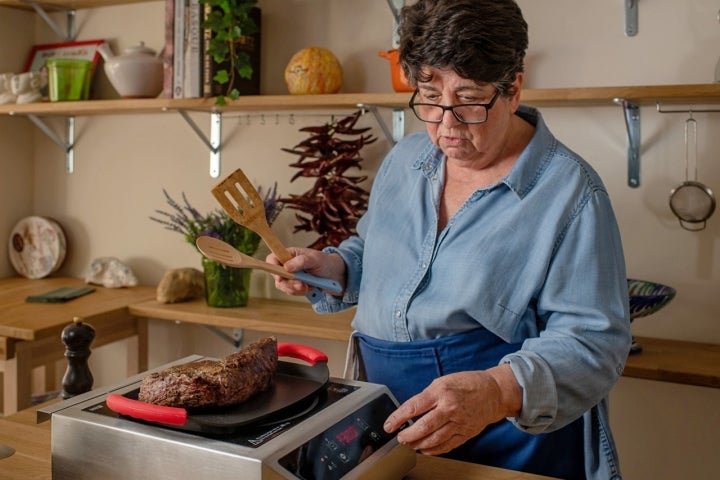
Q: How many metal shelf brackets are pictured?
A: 8